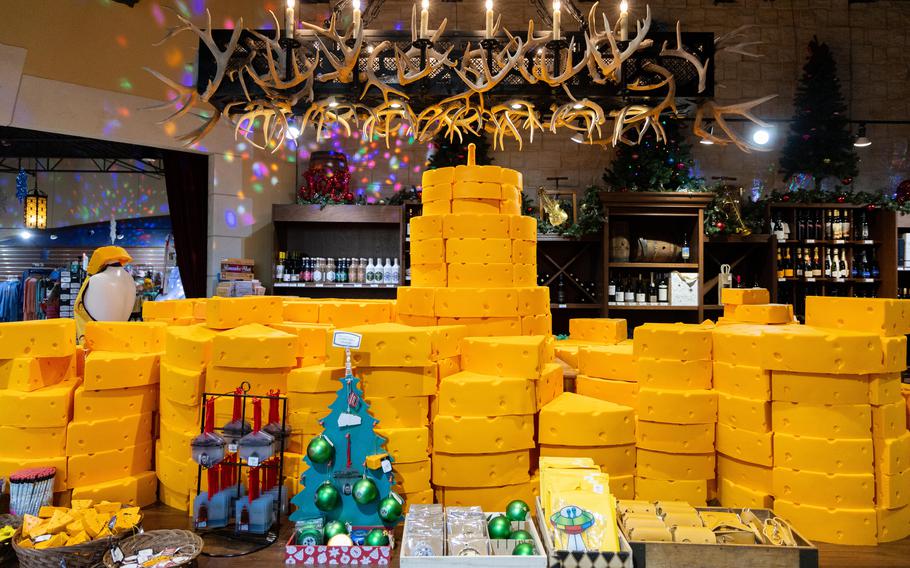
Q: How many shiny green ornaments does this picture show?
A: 11